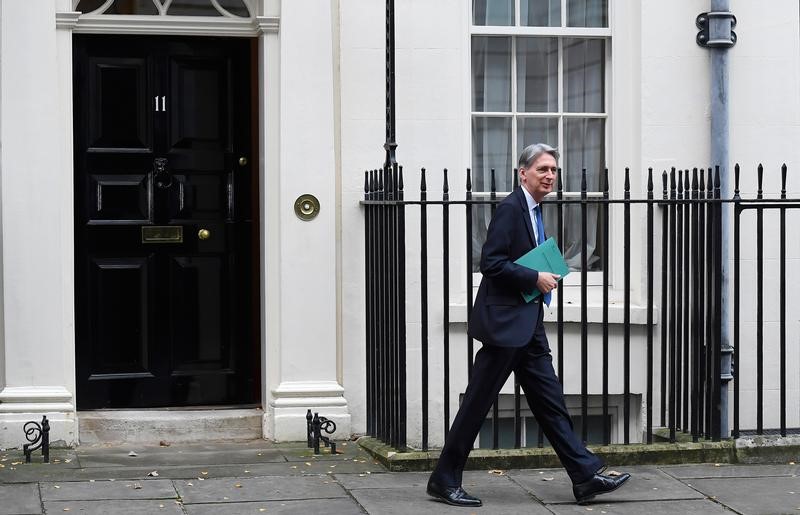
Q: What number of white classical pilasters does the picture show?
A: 2